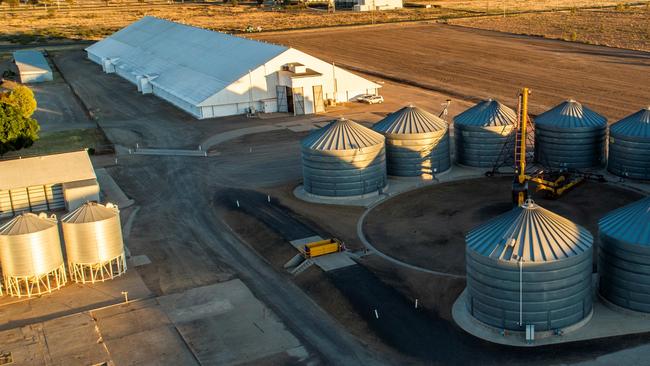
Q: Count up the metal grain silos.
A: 9